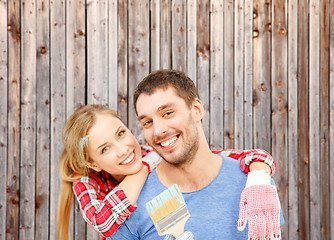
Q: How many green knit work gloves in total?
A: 0